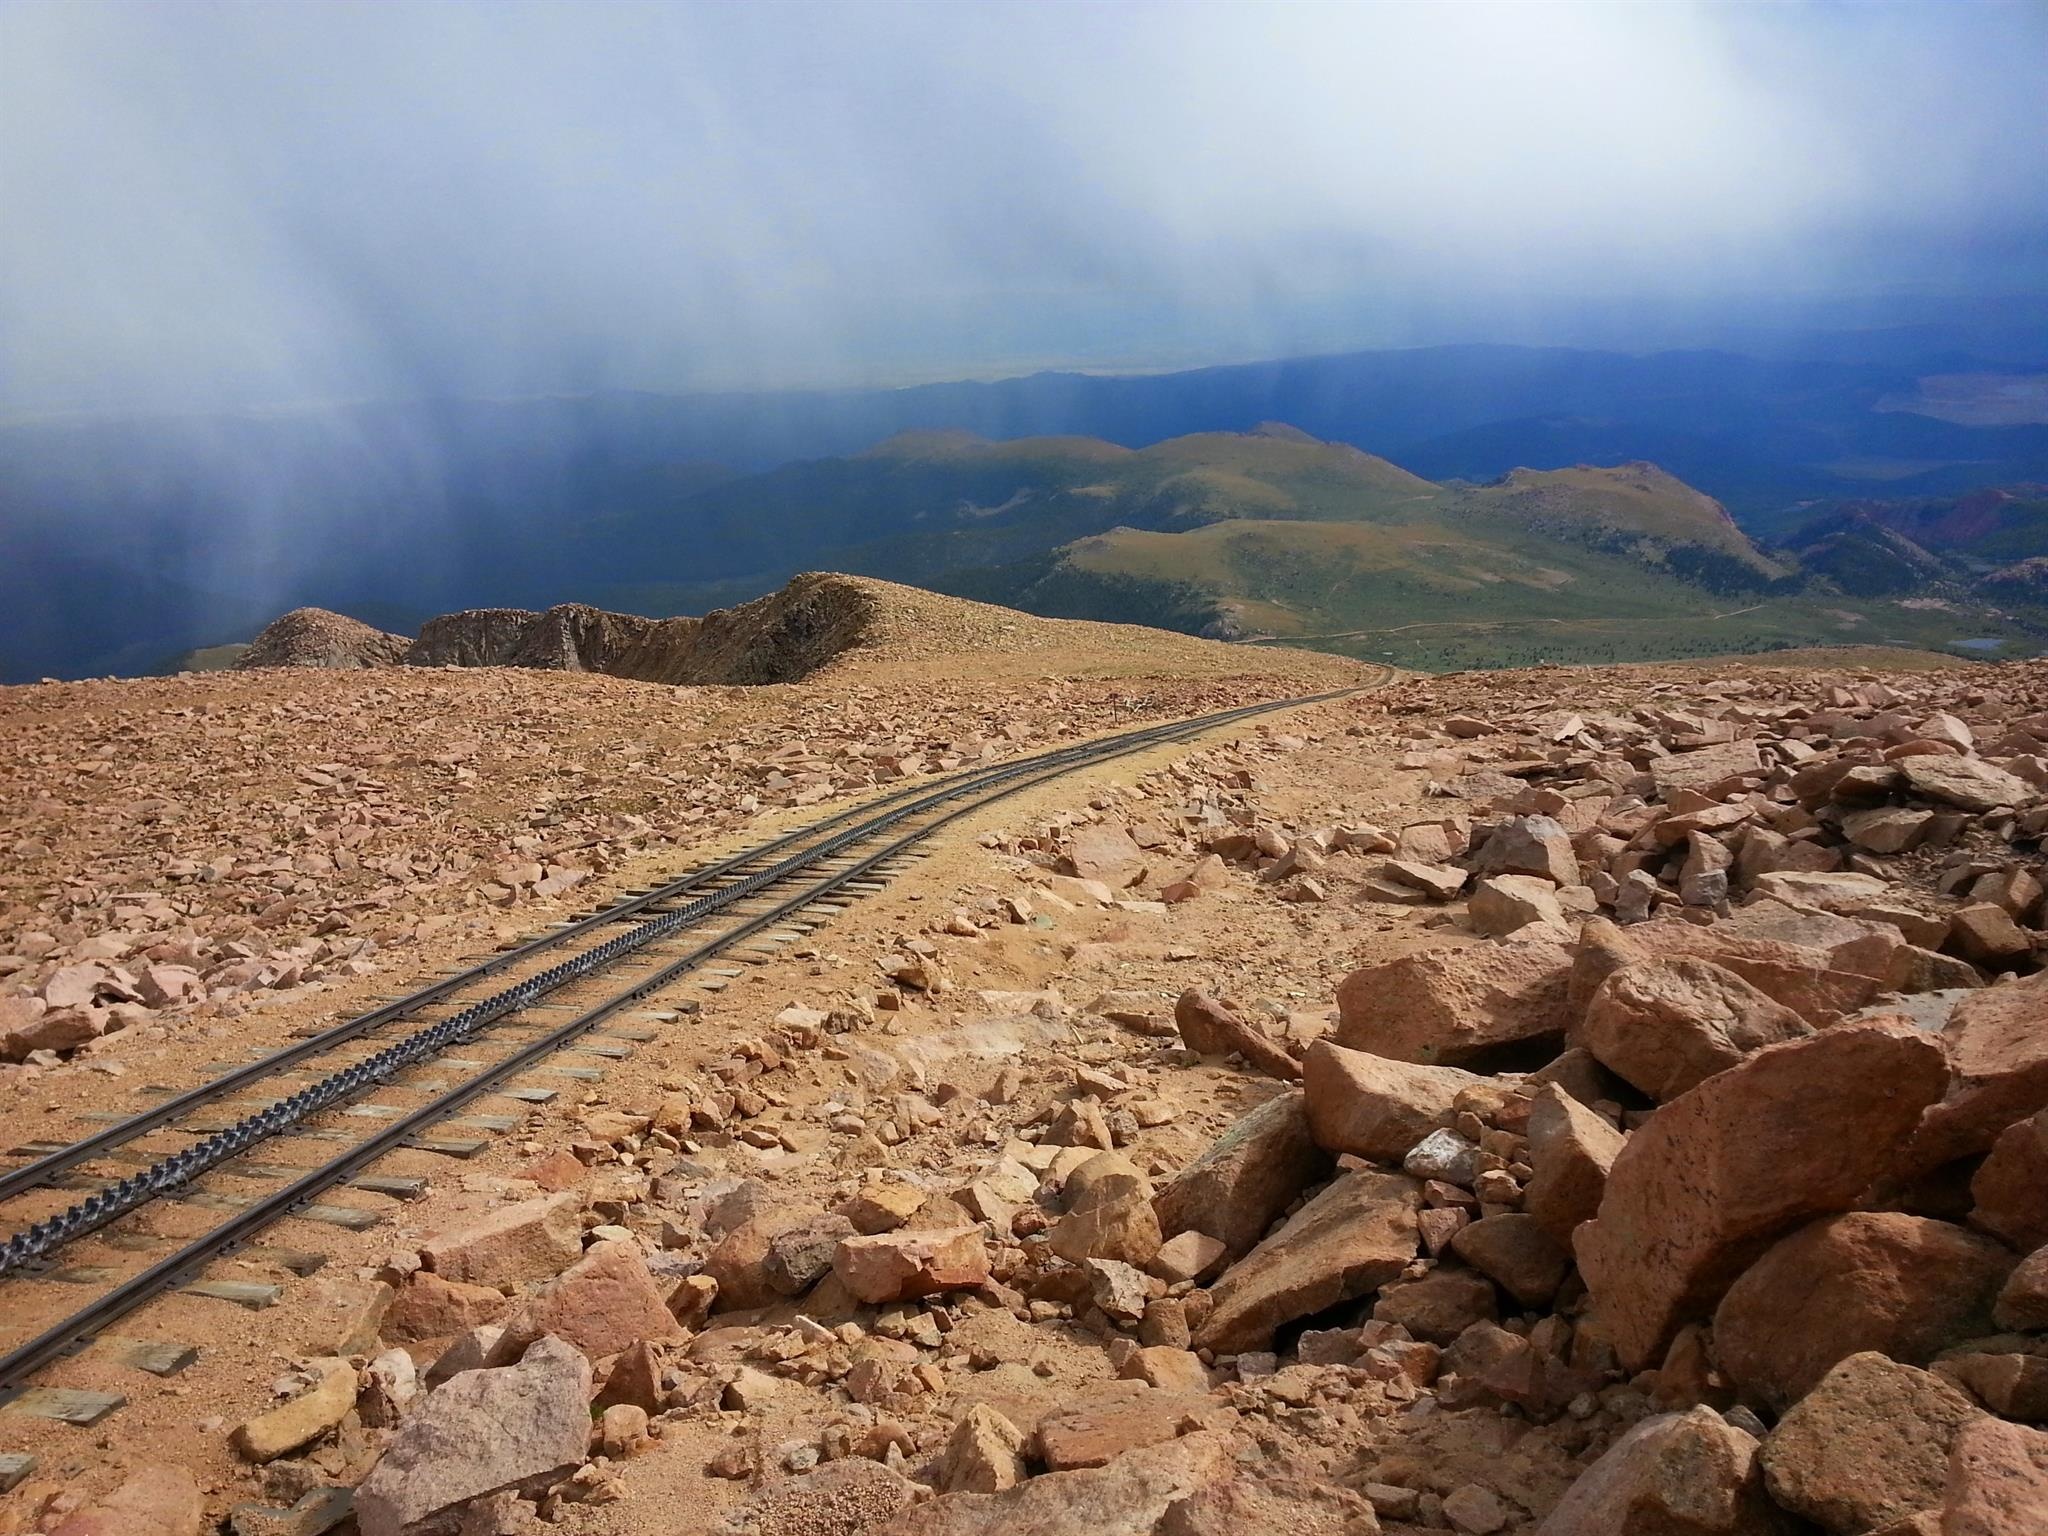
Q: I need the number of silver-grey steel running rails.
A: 2